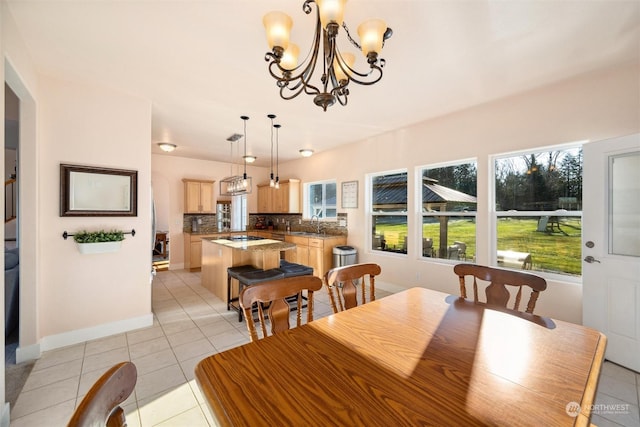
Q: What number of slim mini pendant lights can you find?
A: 3